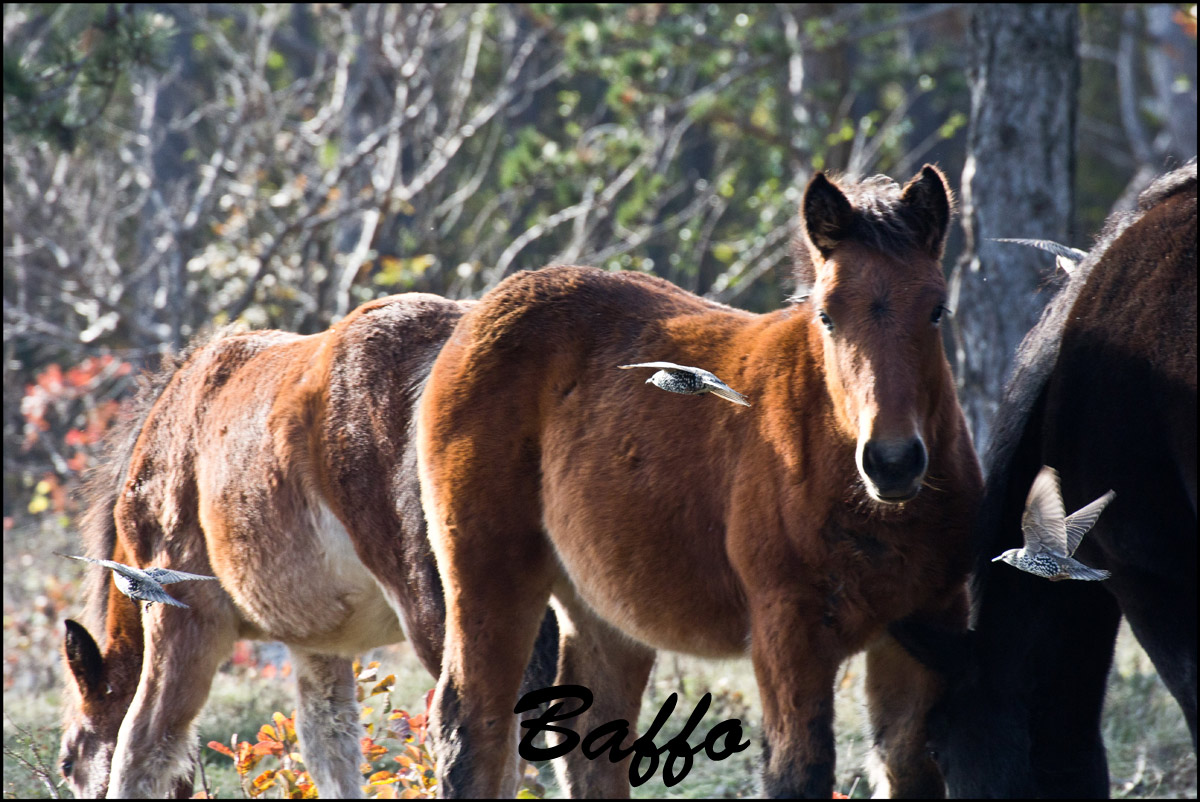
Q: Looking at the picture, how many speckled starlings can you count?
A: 4